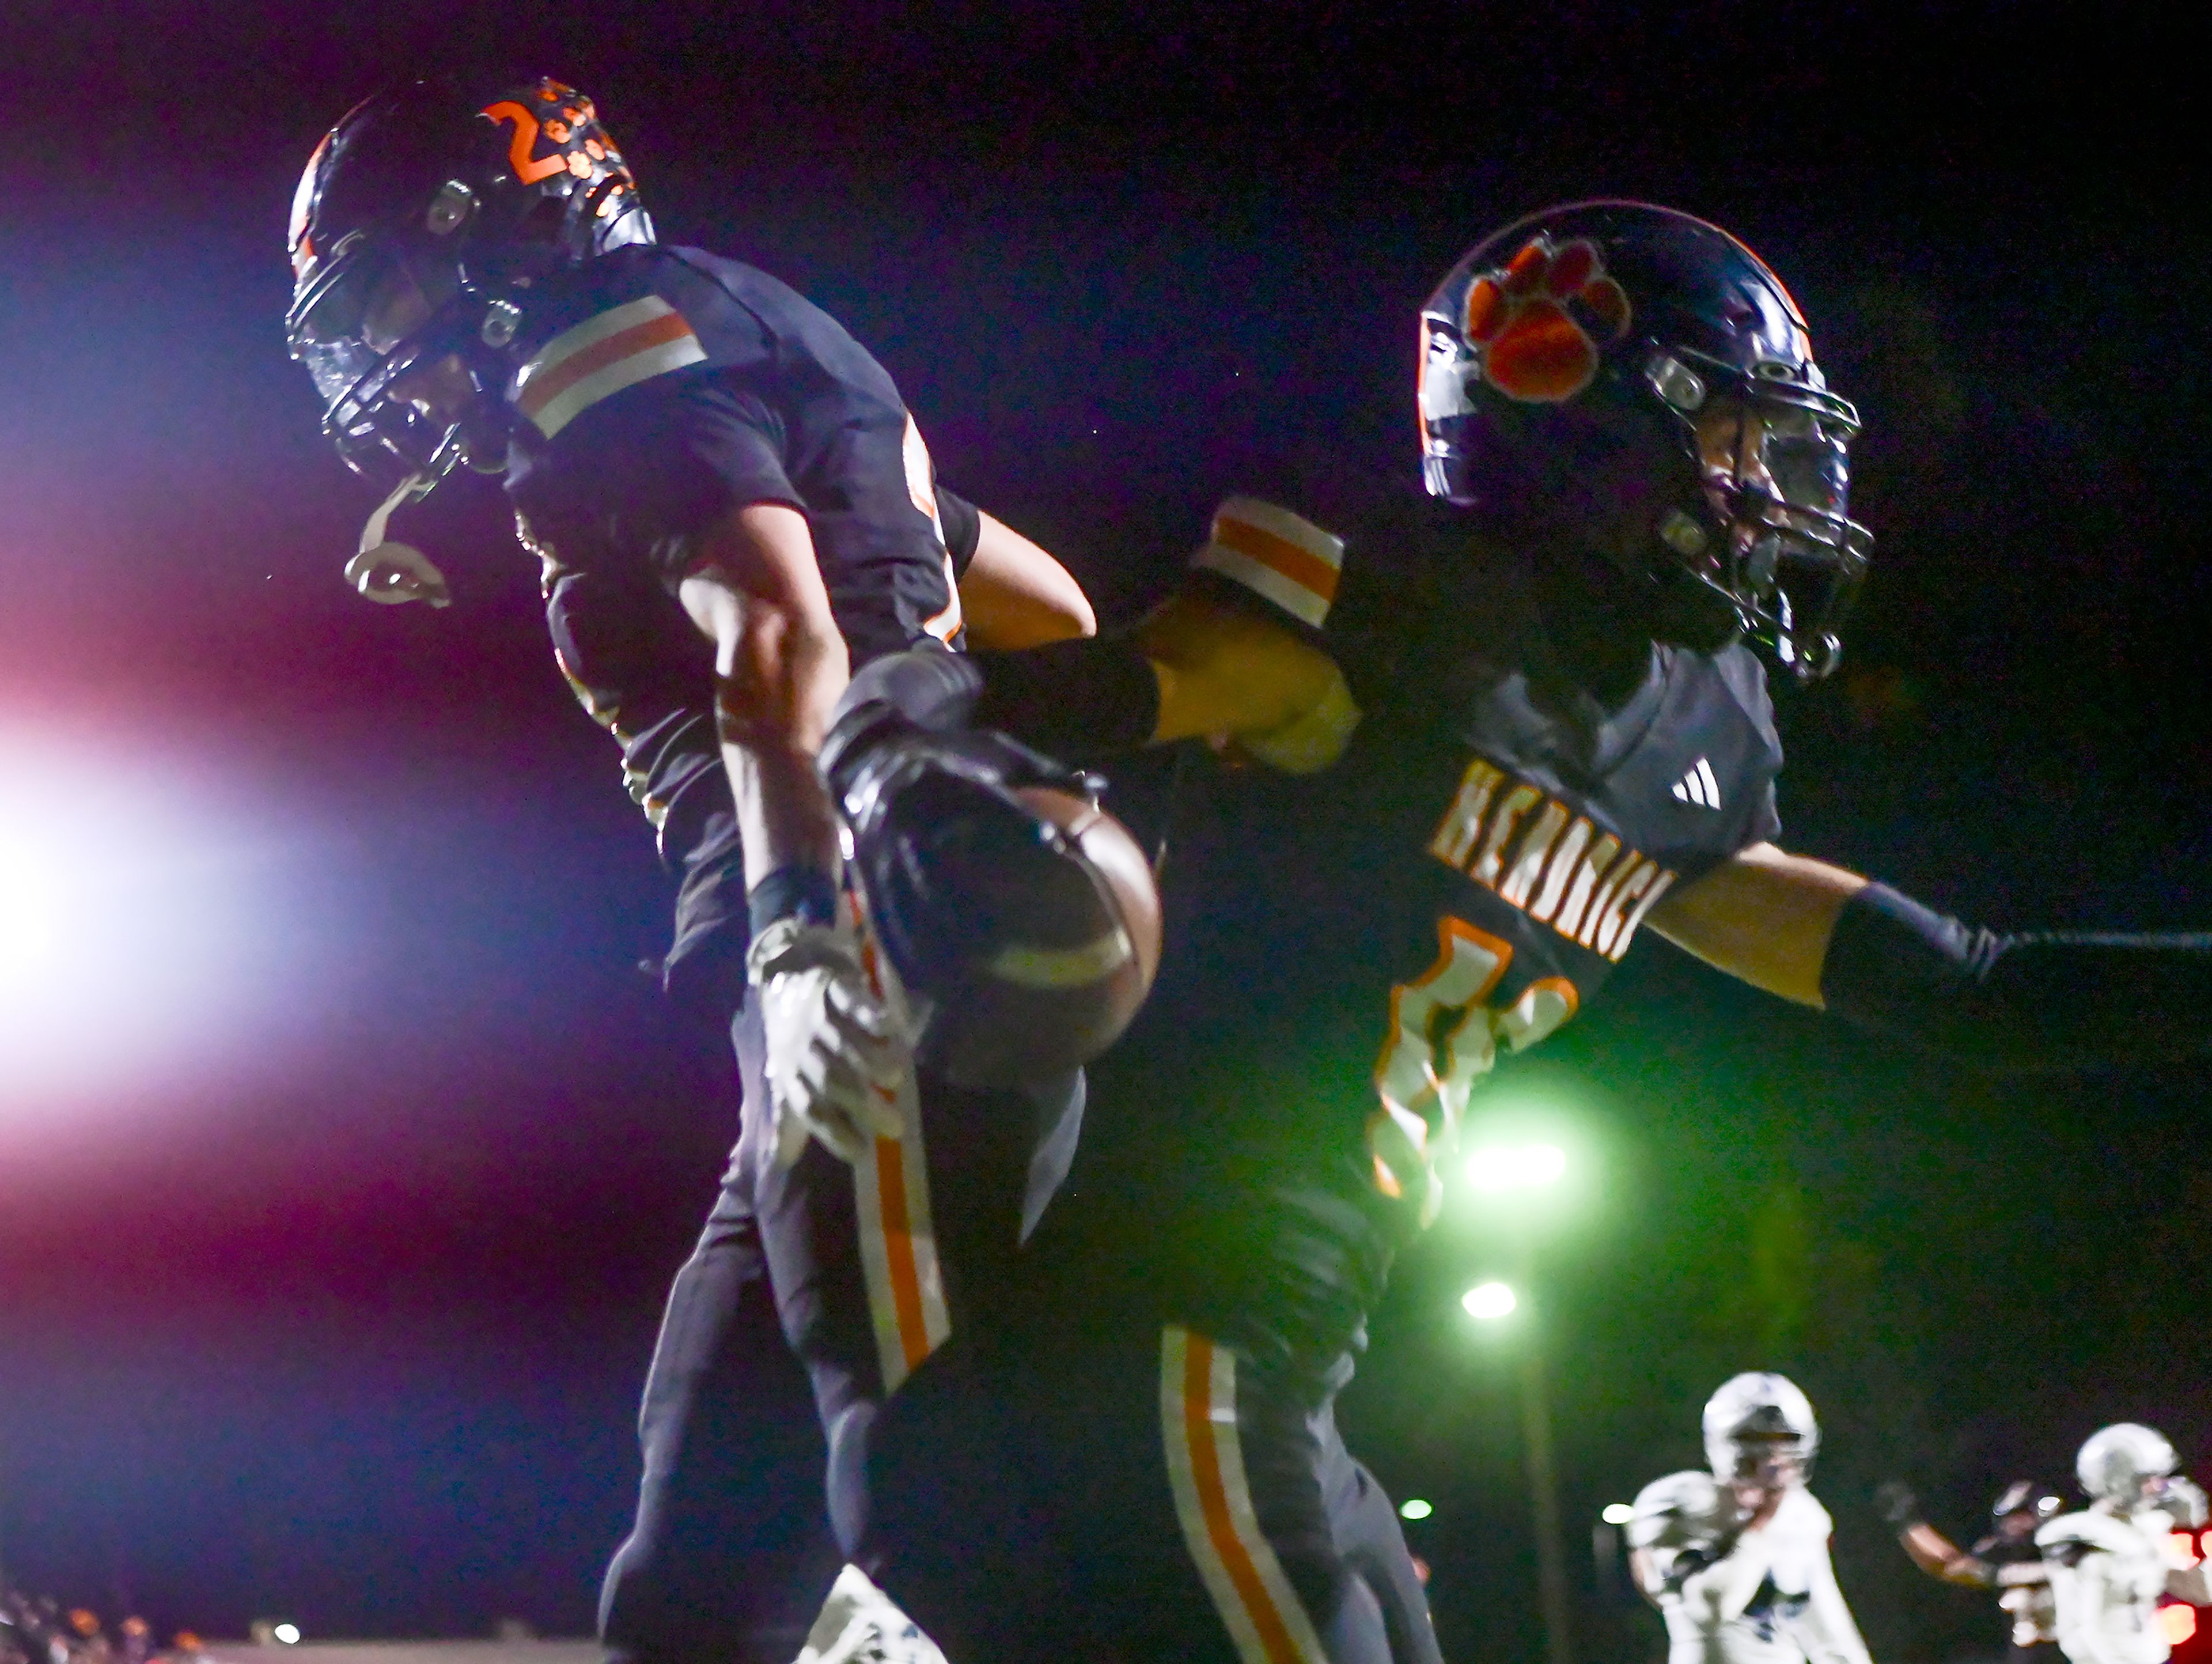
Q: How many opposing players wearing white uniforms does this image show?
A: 2